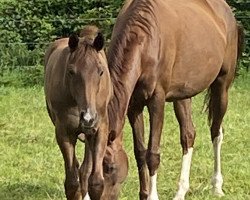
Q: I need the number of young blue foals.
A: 0